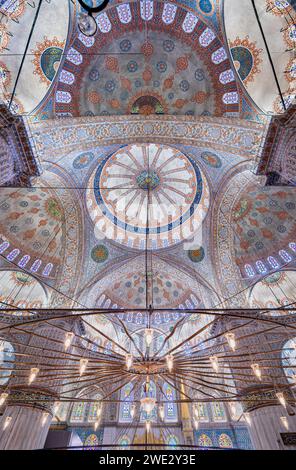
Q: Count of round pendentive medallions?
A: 4